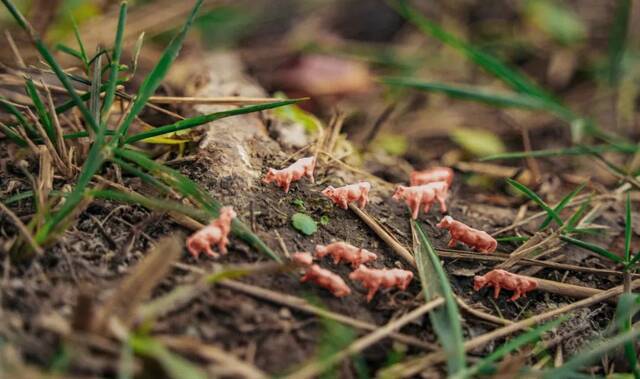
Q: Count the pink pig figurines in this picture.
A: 11